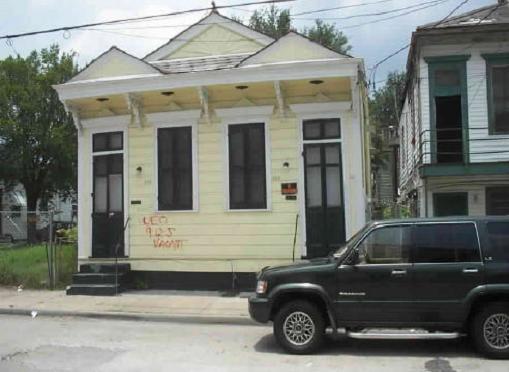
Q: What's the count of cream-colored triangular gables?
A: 3